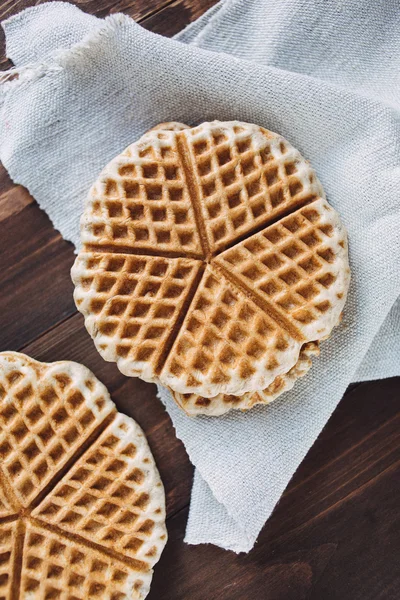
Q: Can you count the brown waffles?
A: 3